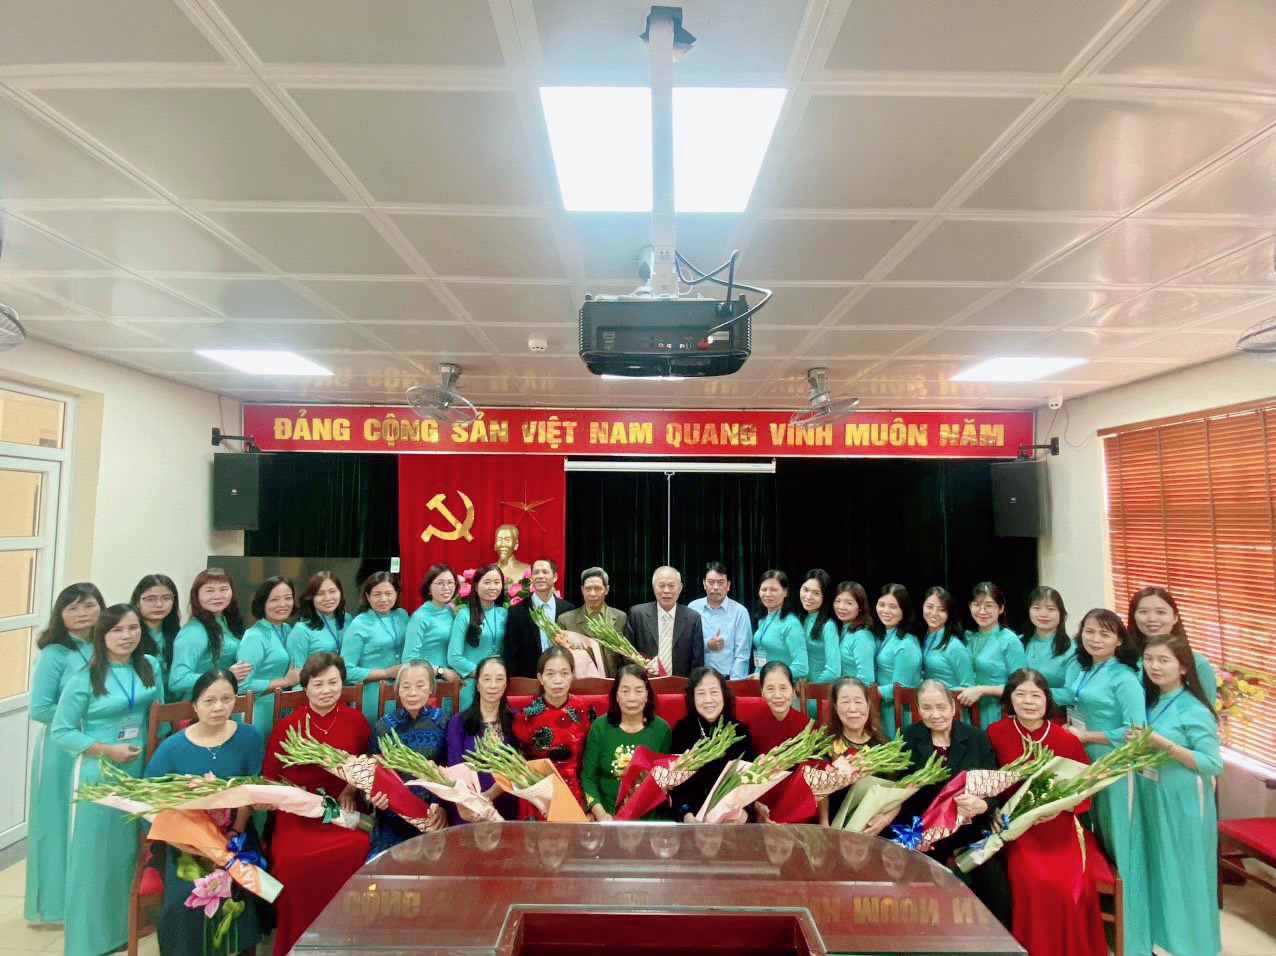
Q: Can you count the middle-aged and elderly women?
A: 11